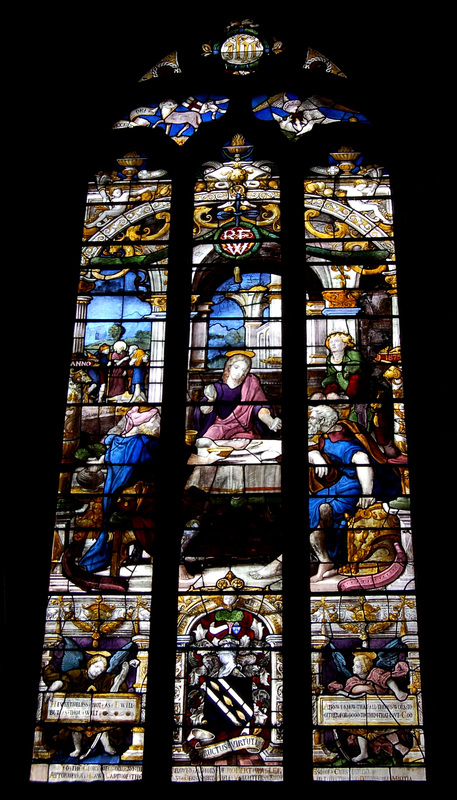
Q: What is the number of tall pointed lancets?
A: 3